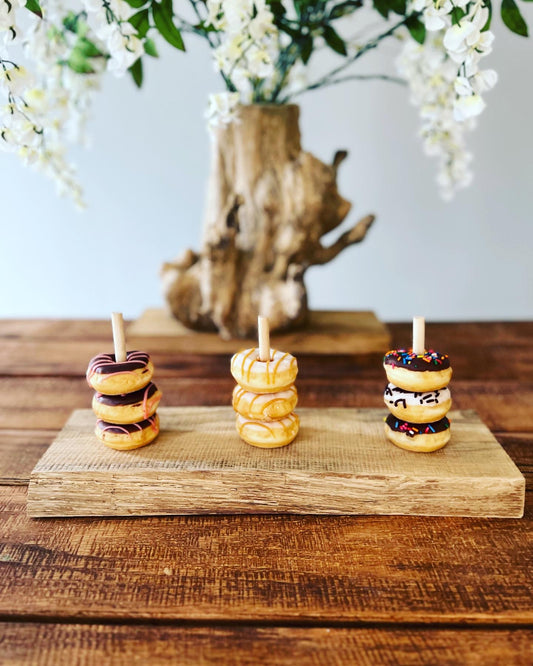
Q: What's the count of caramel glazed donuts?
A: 3